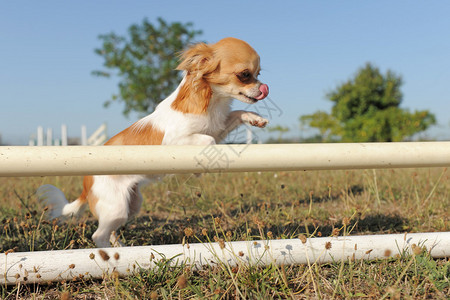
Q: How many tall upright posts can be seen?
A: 4